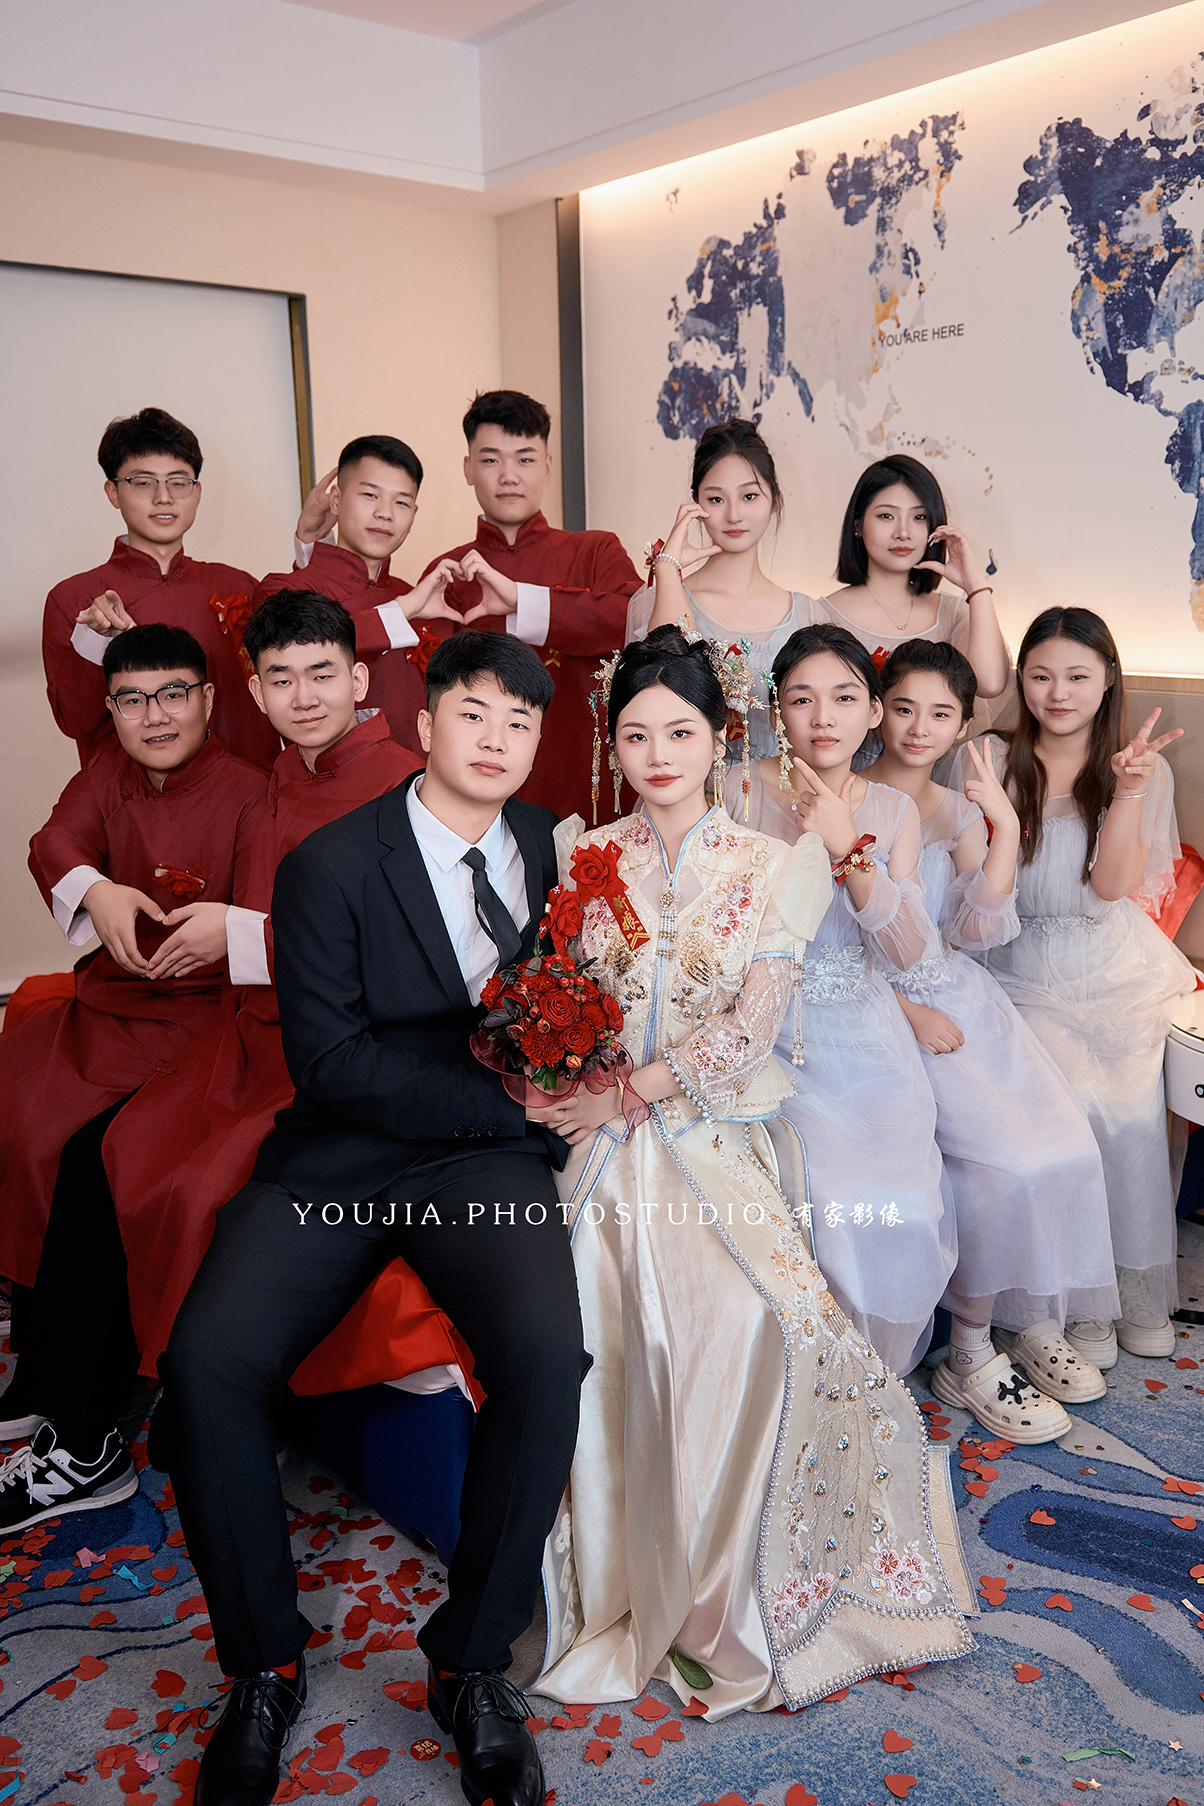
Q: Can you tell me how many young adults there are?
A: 12